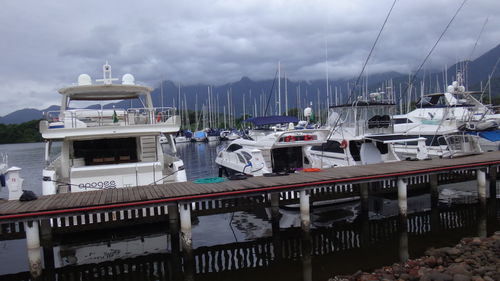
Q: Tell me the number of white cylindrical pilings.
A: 5